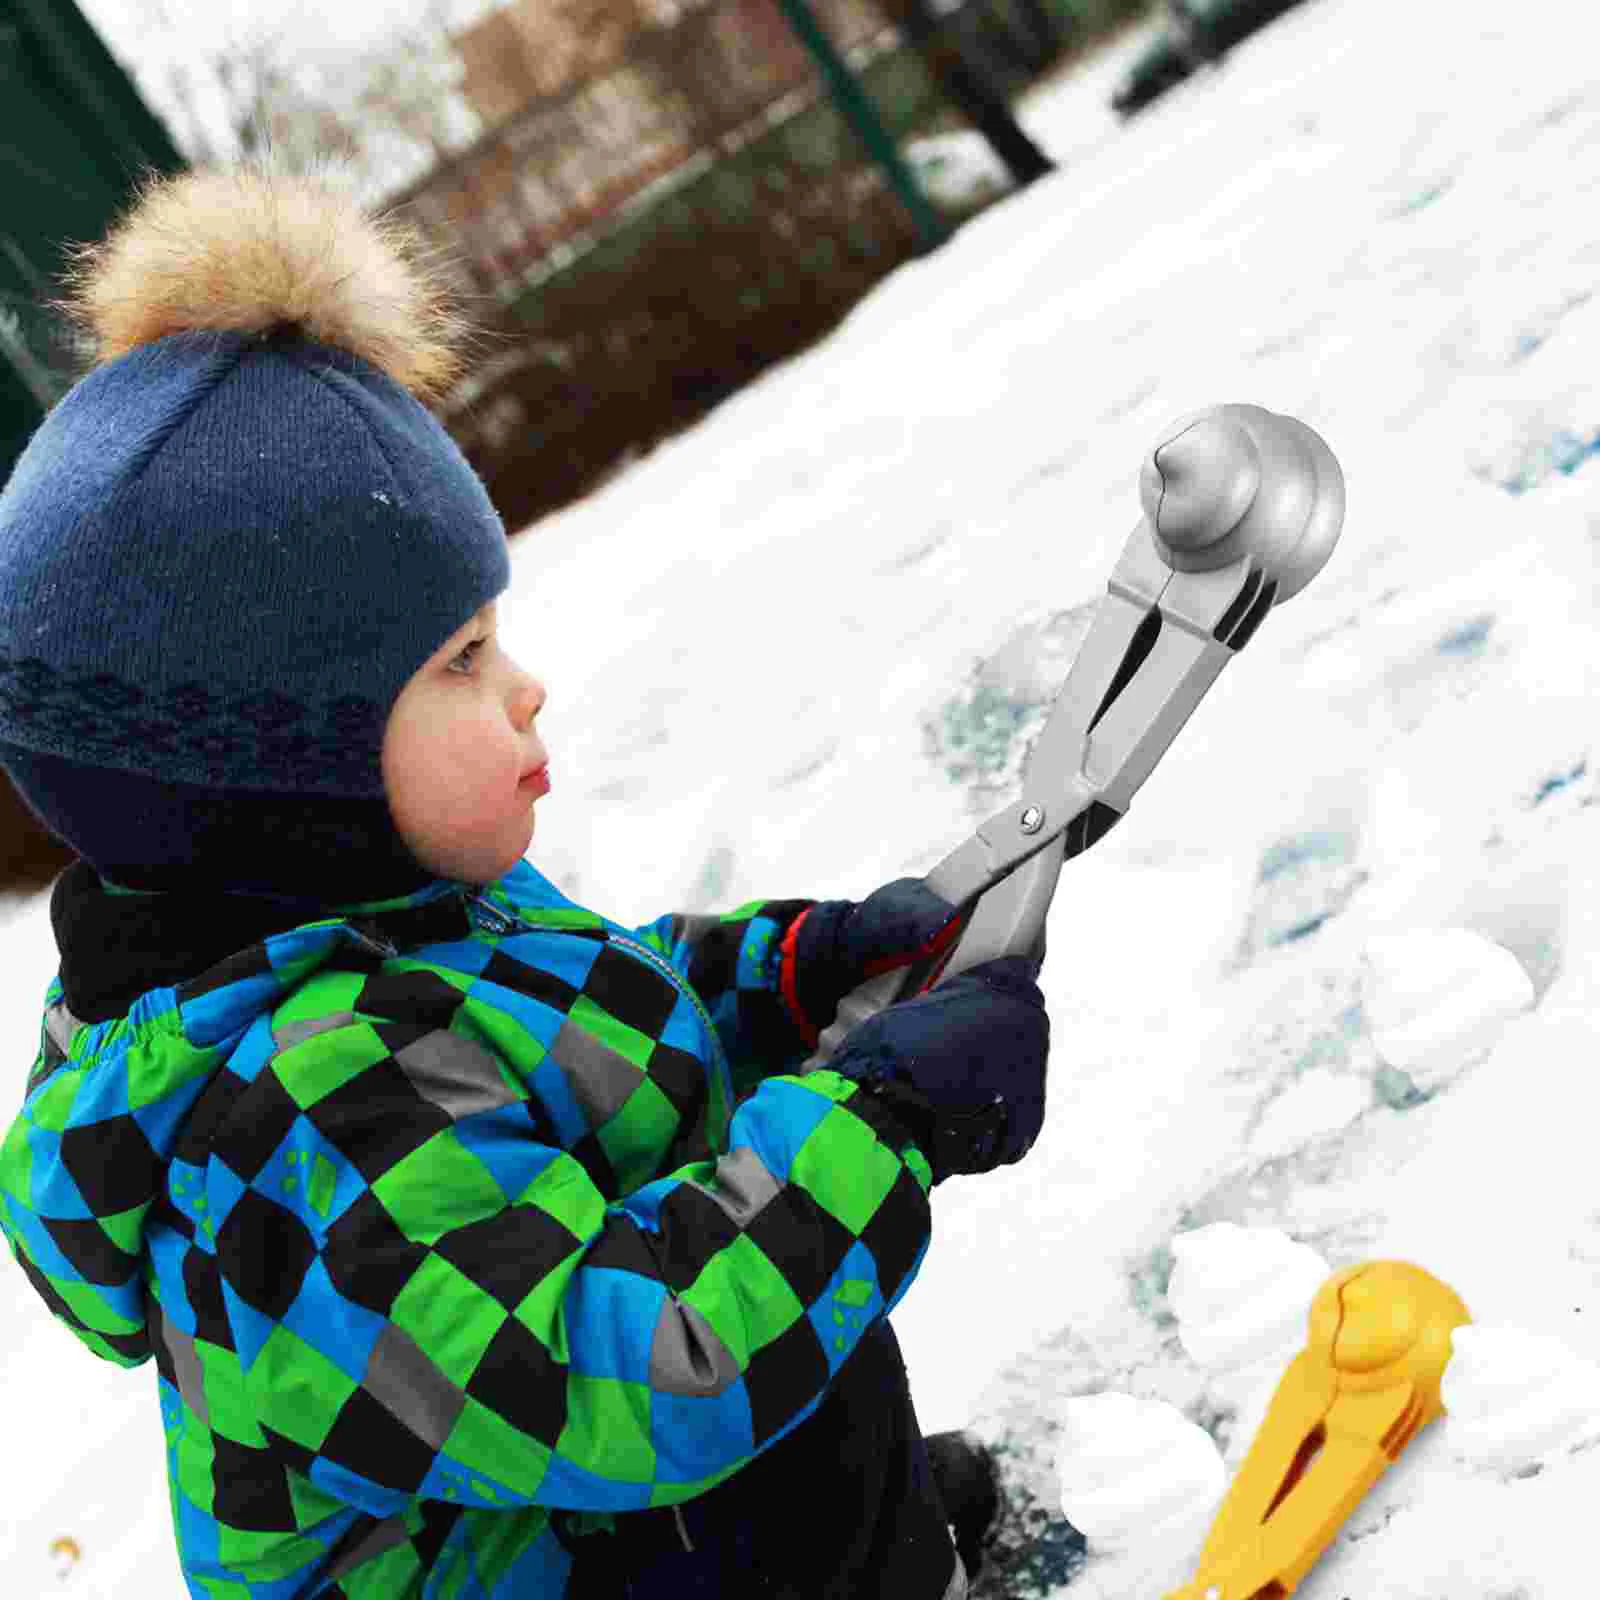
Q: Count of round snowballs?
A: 4